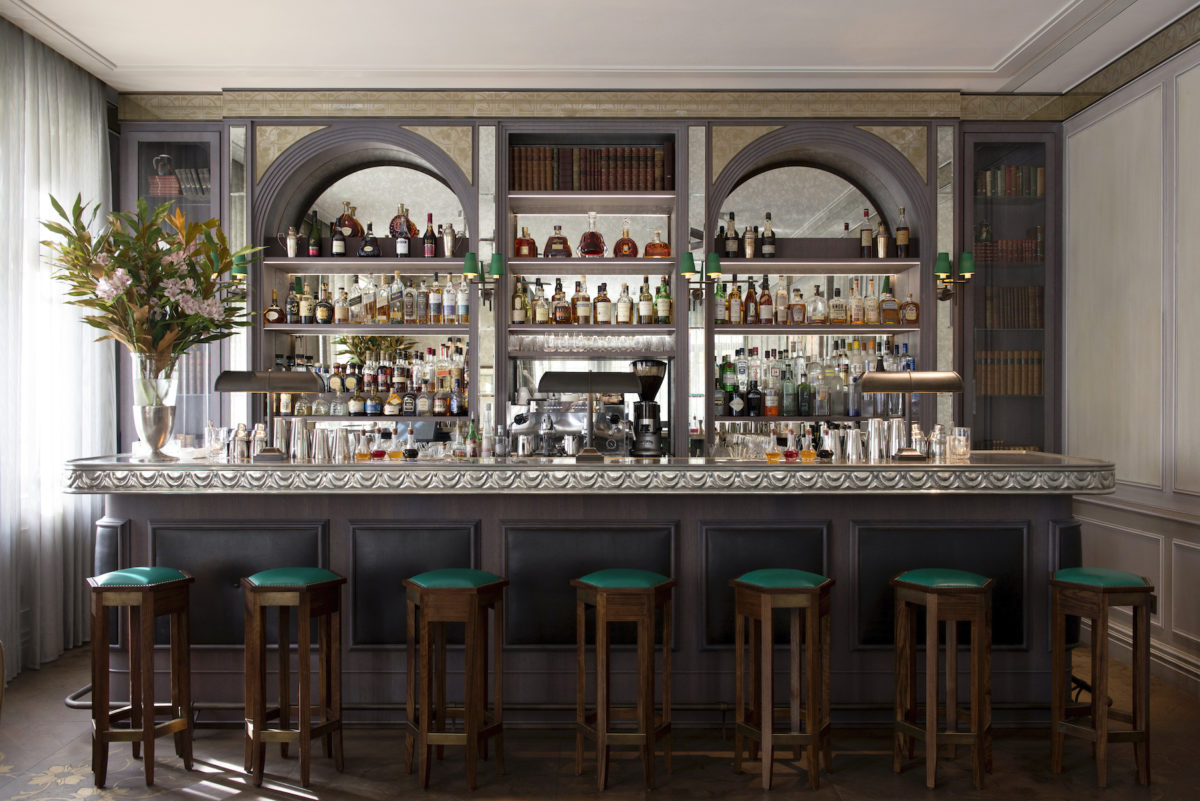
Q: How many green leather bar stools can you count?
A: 7